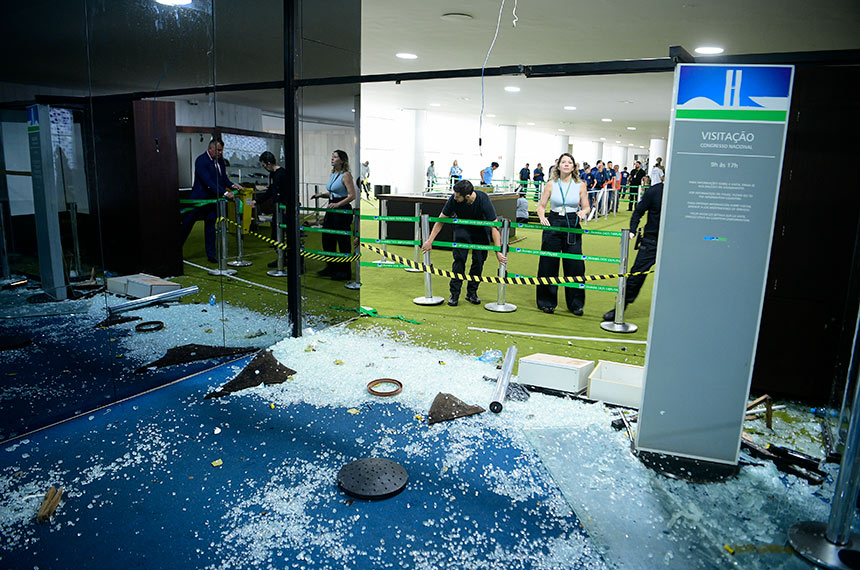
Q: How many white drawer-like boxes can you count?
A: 2